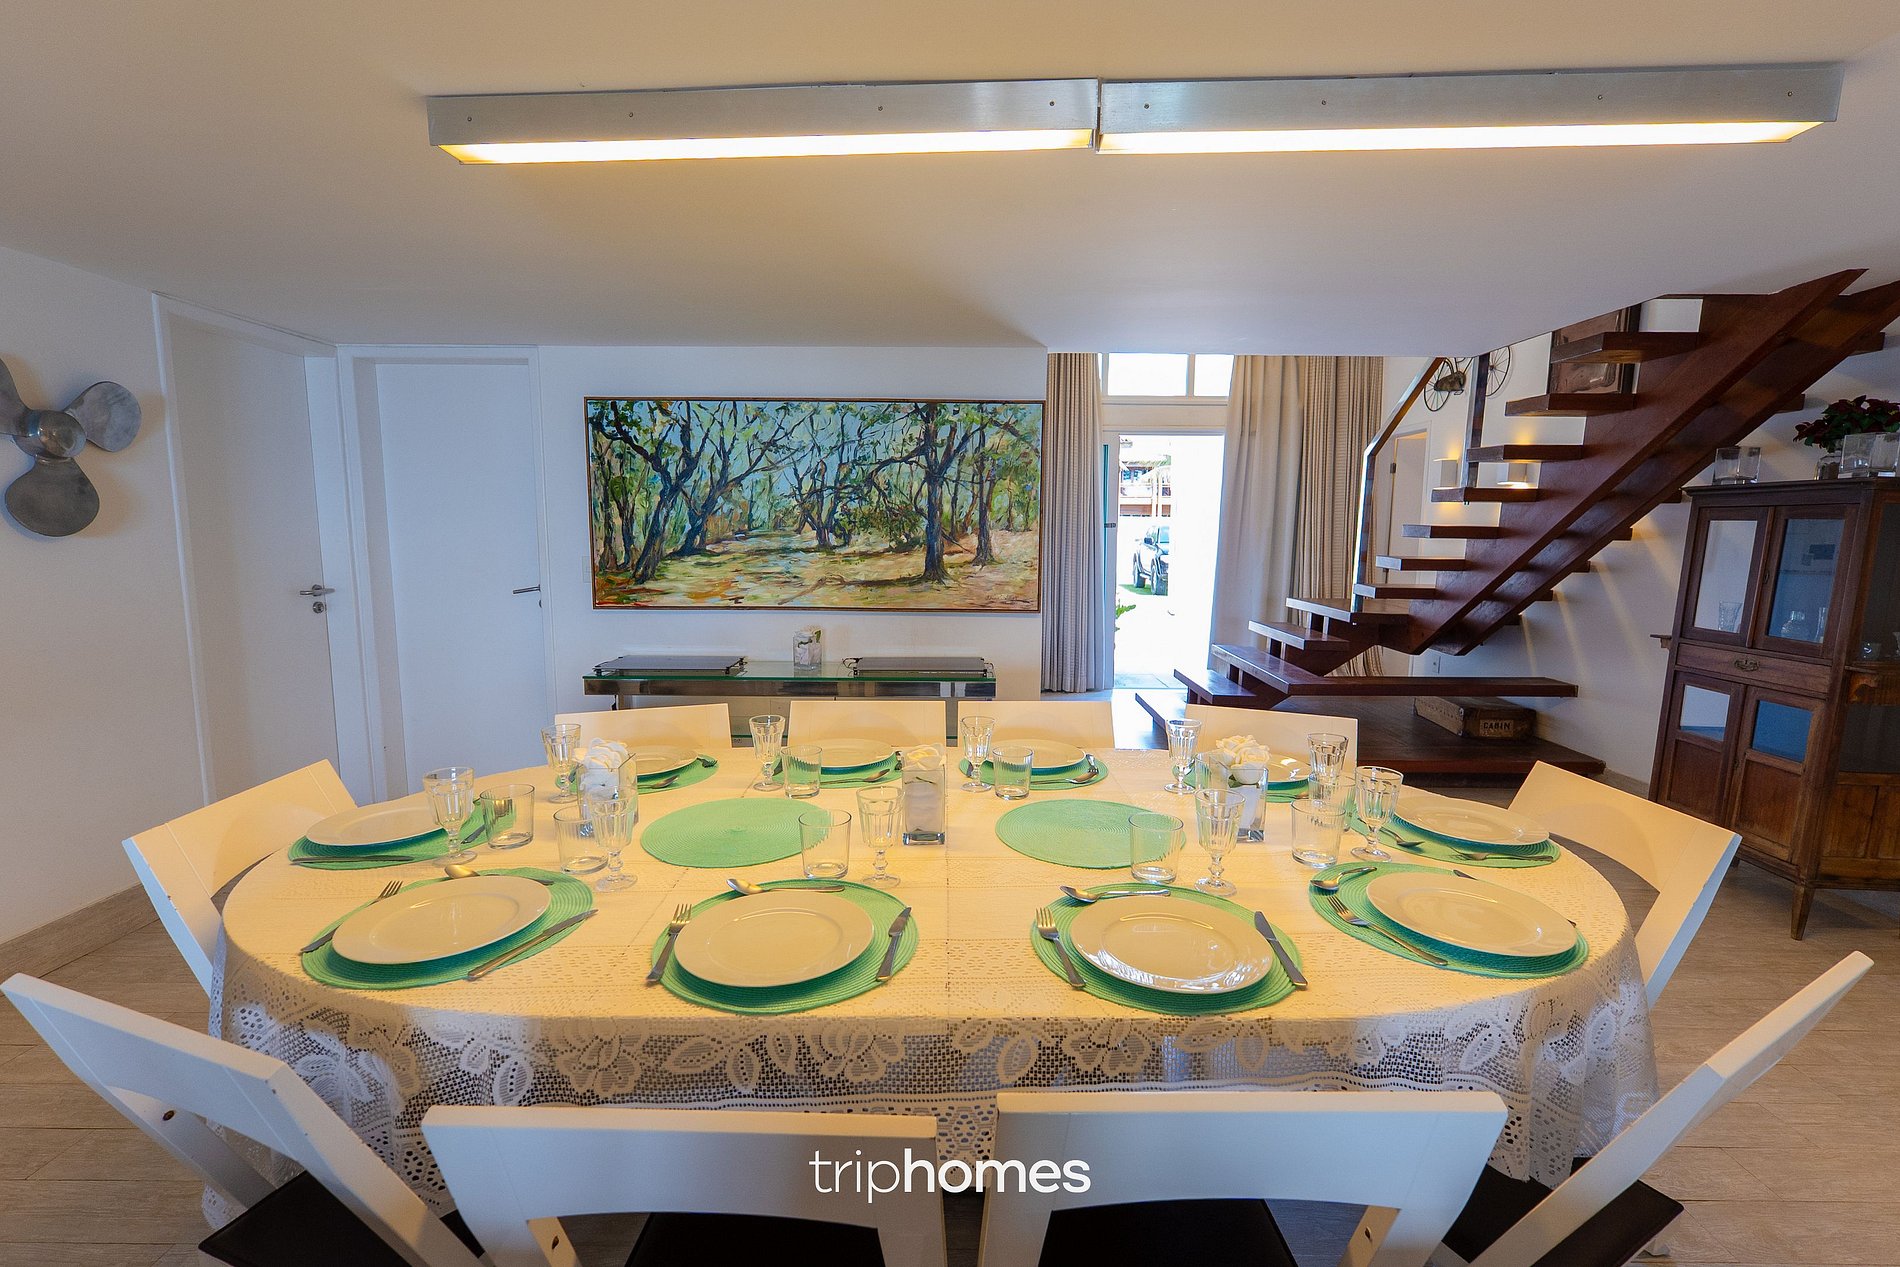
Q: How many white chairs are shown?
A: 10